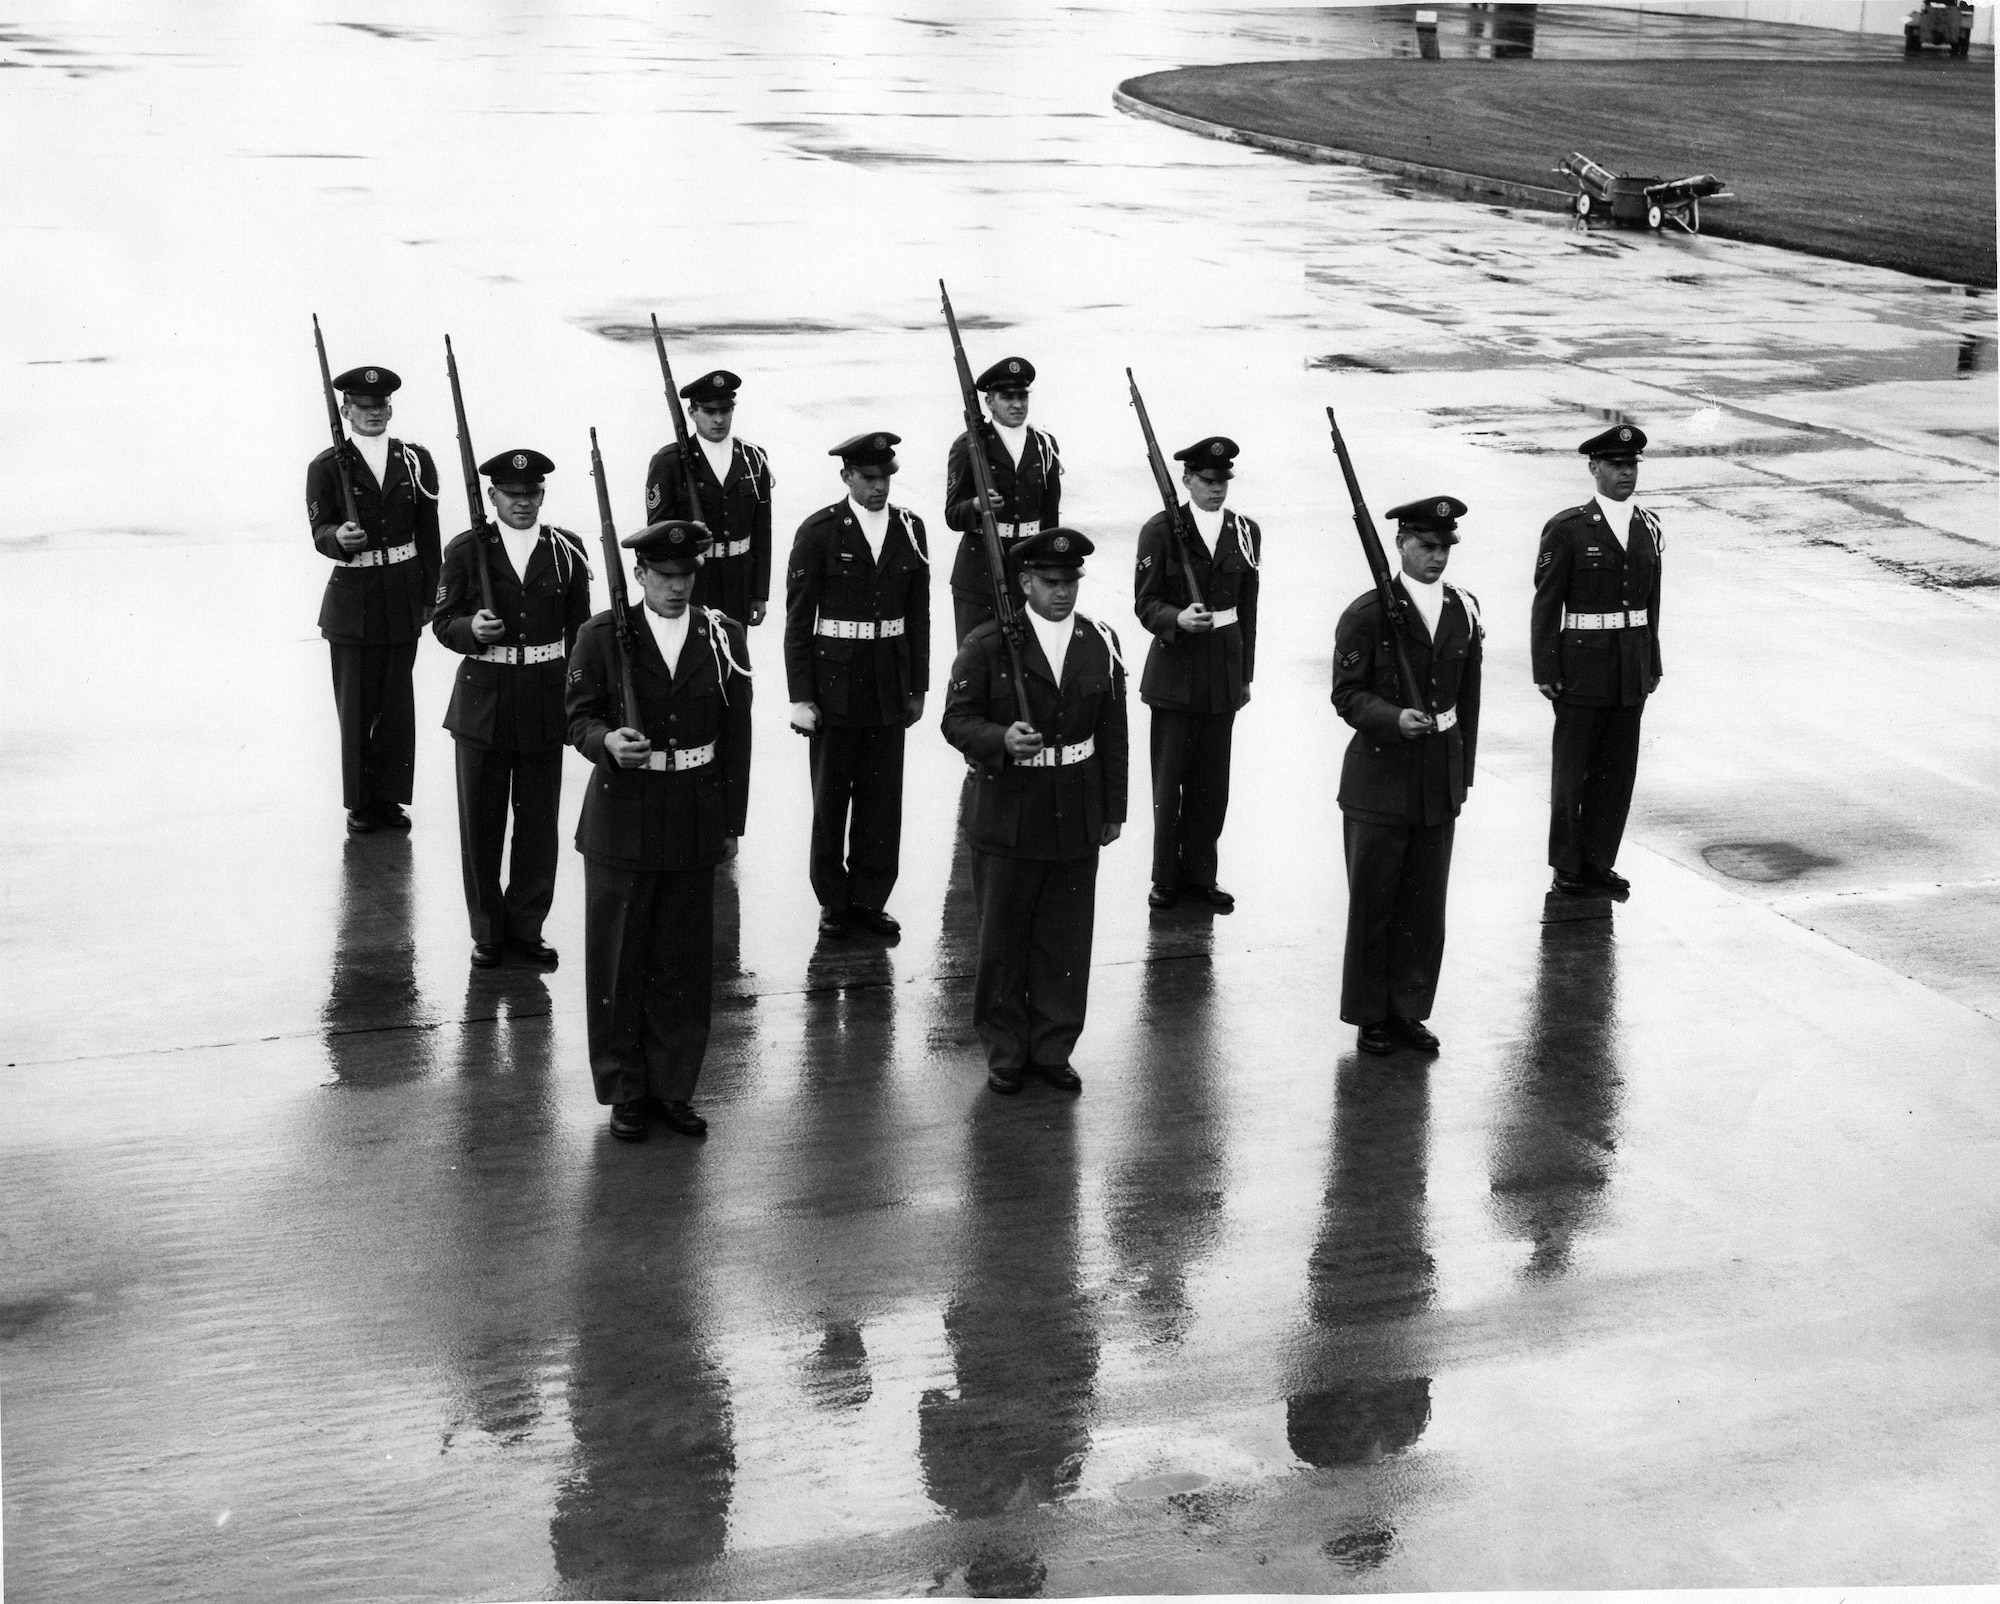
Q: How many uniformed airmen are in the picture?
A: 10